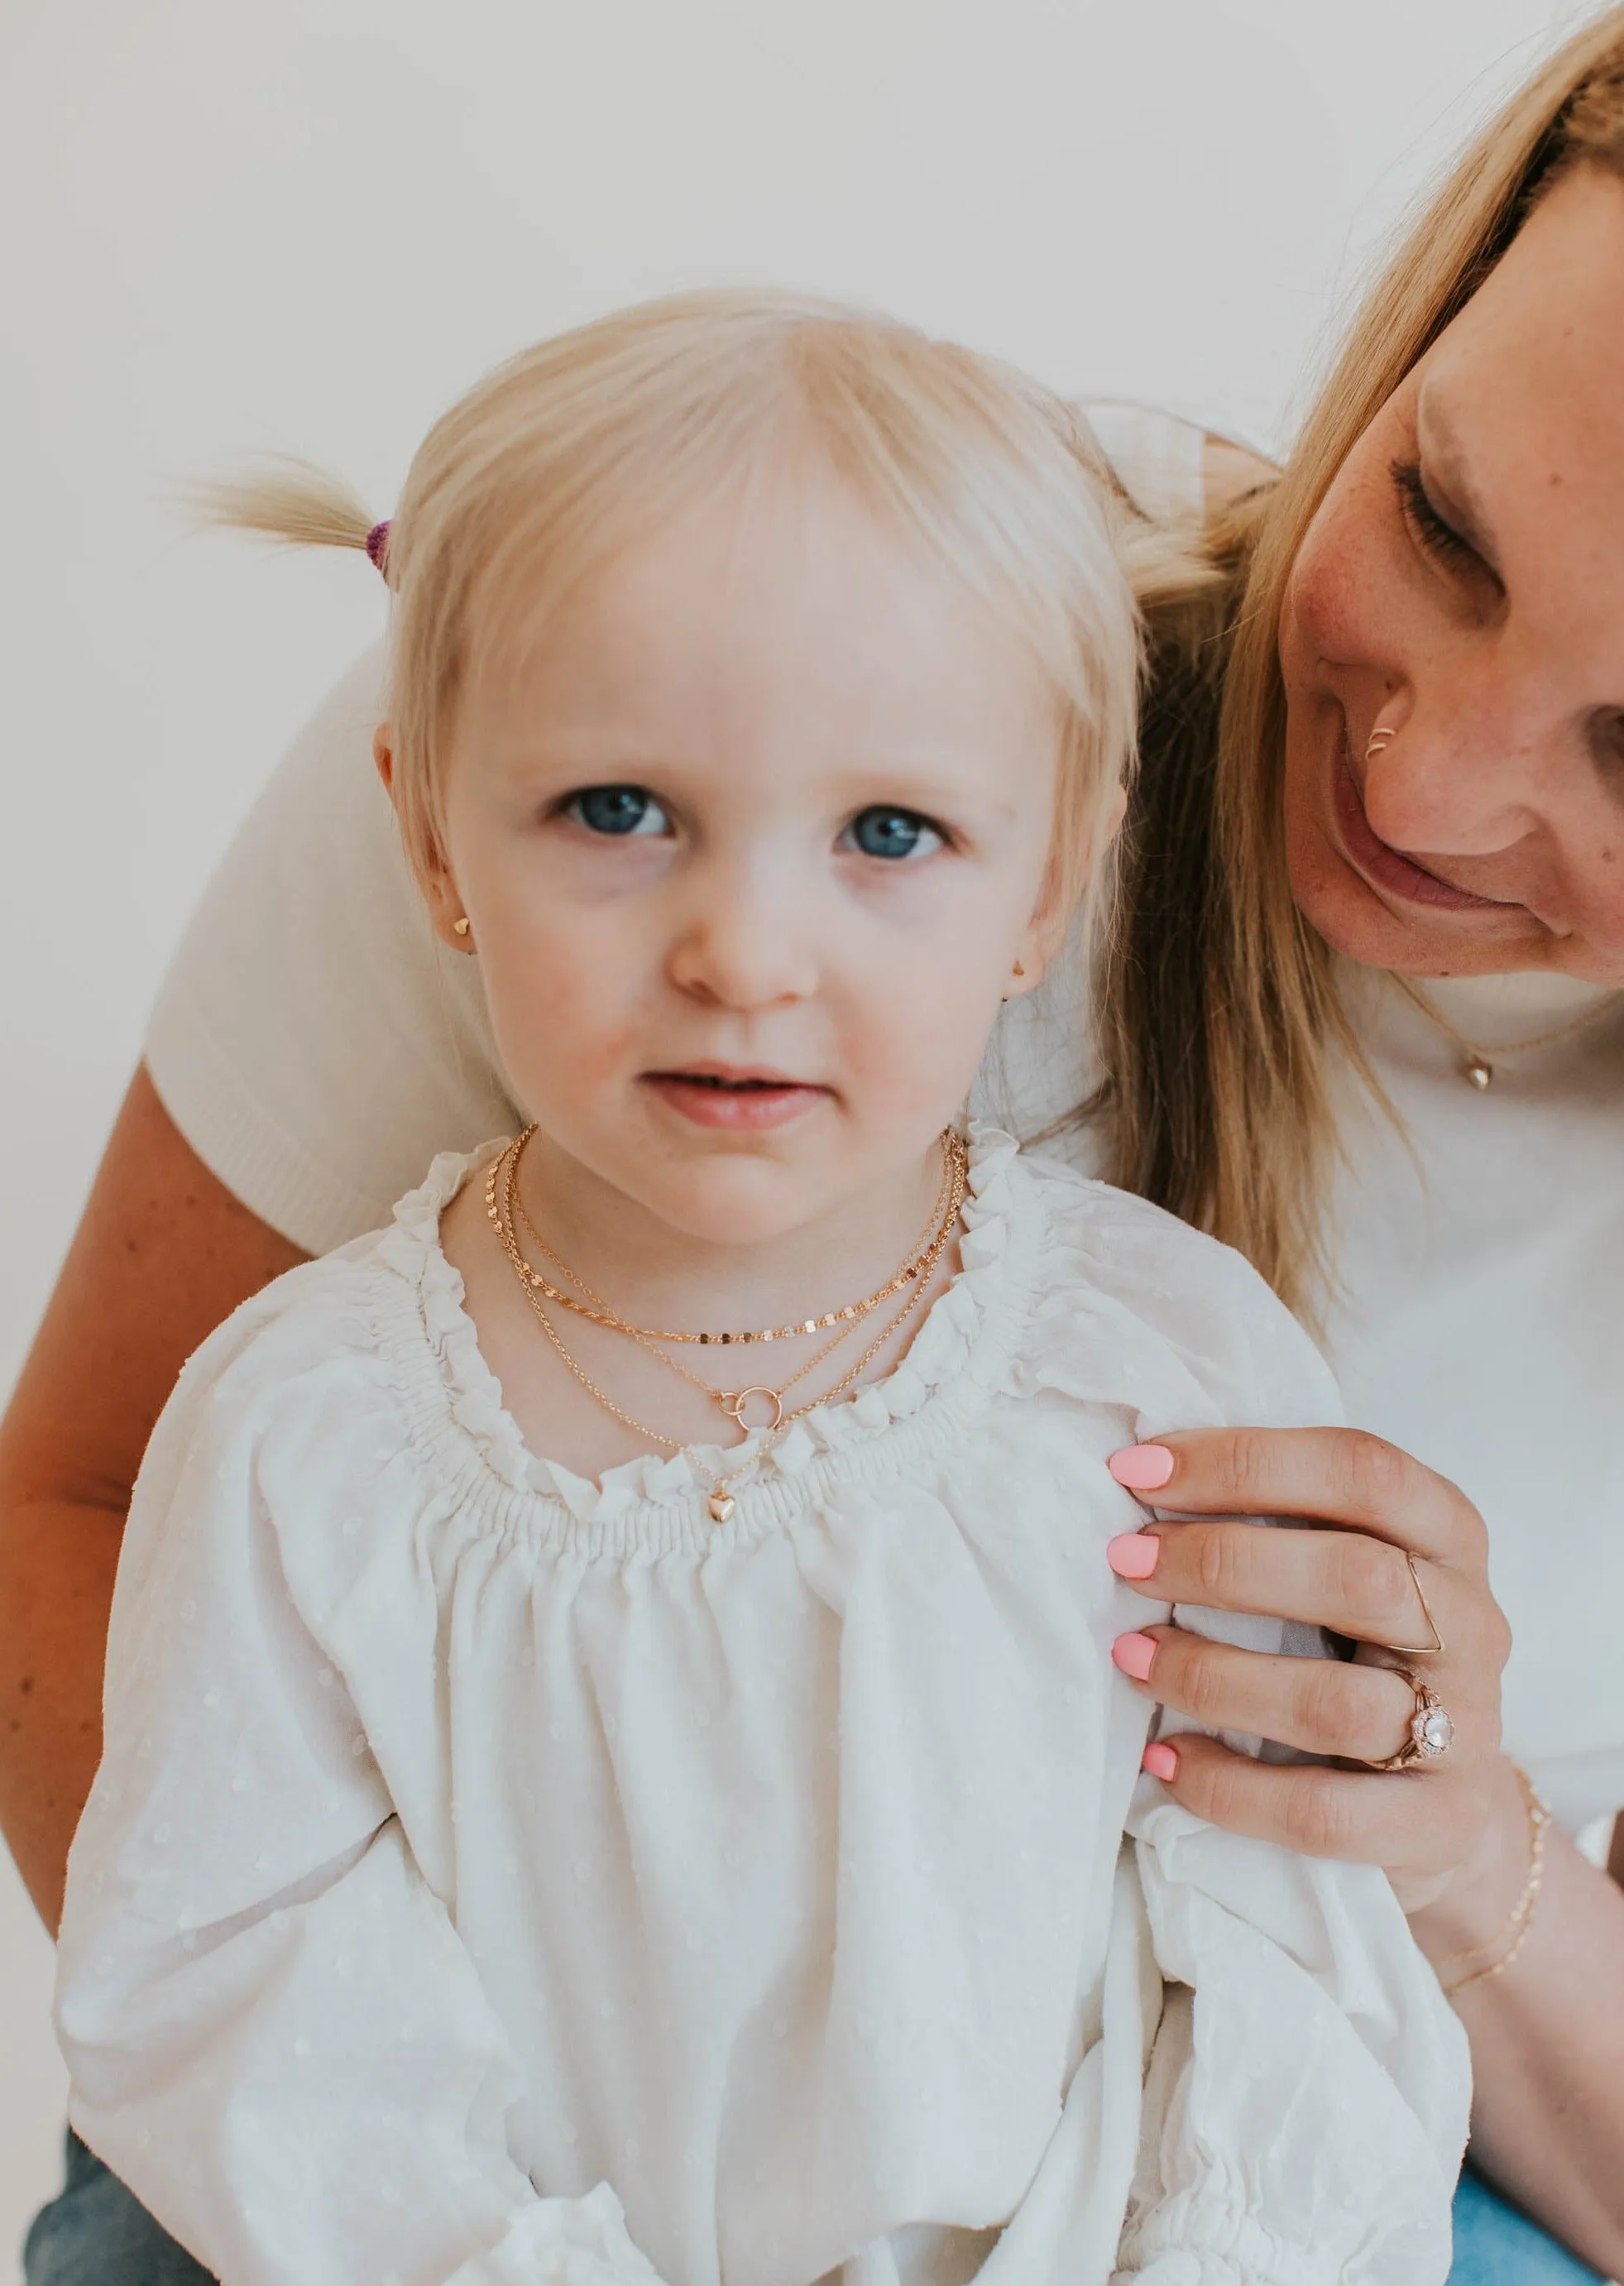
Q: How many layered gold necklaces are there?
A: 3